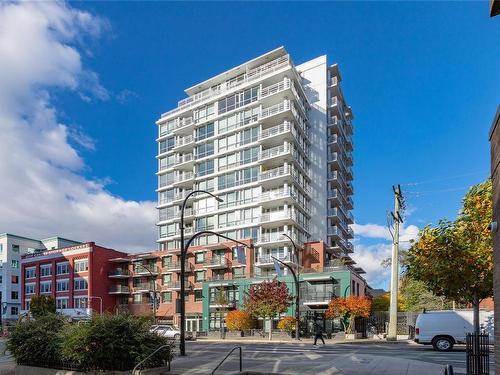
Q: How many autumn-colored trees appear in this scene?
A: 5